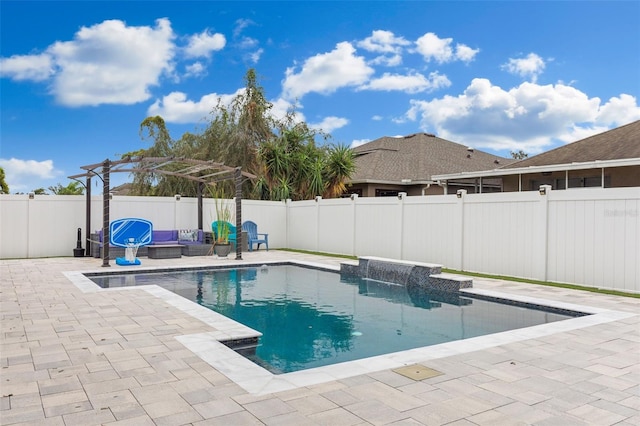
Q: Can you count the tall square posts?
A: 4